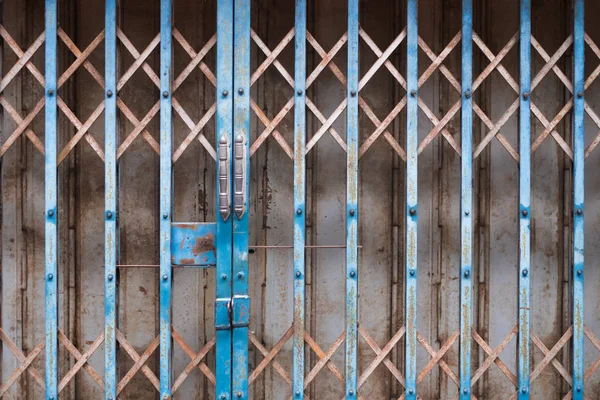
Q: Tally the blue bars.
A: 11